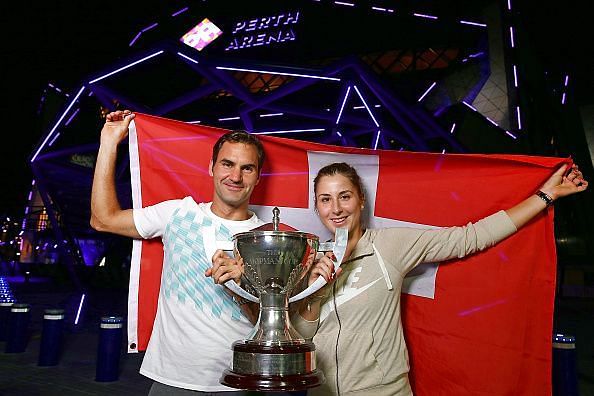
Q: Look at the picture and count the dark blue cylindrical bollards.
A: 5